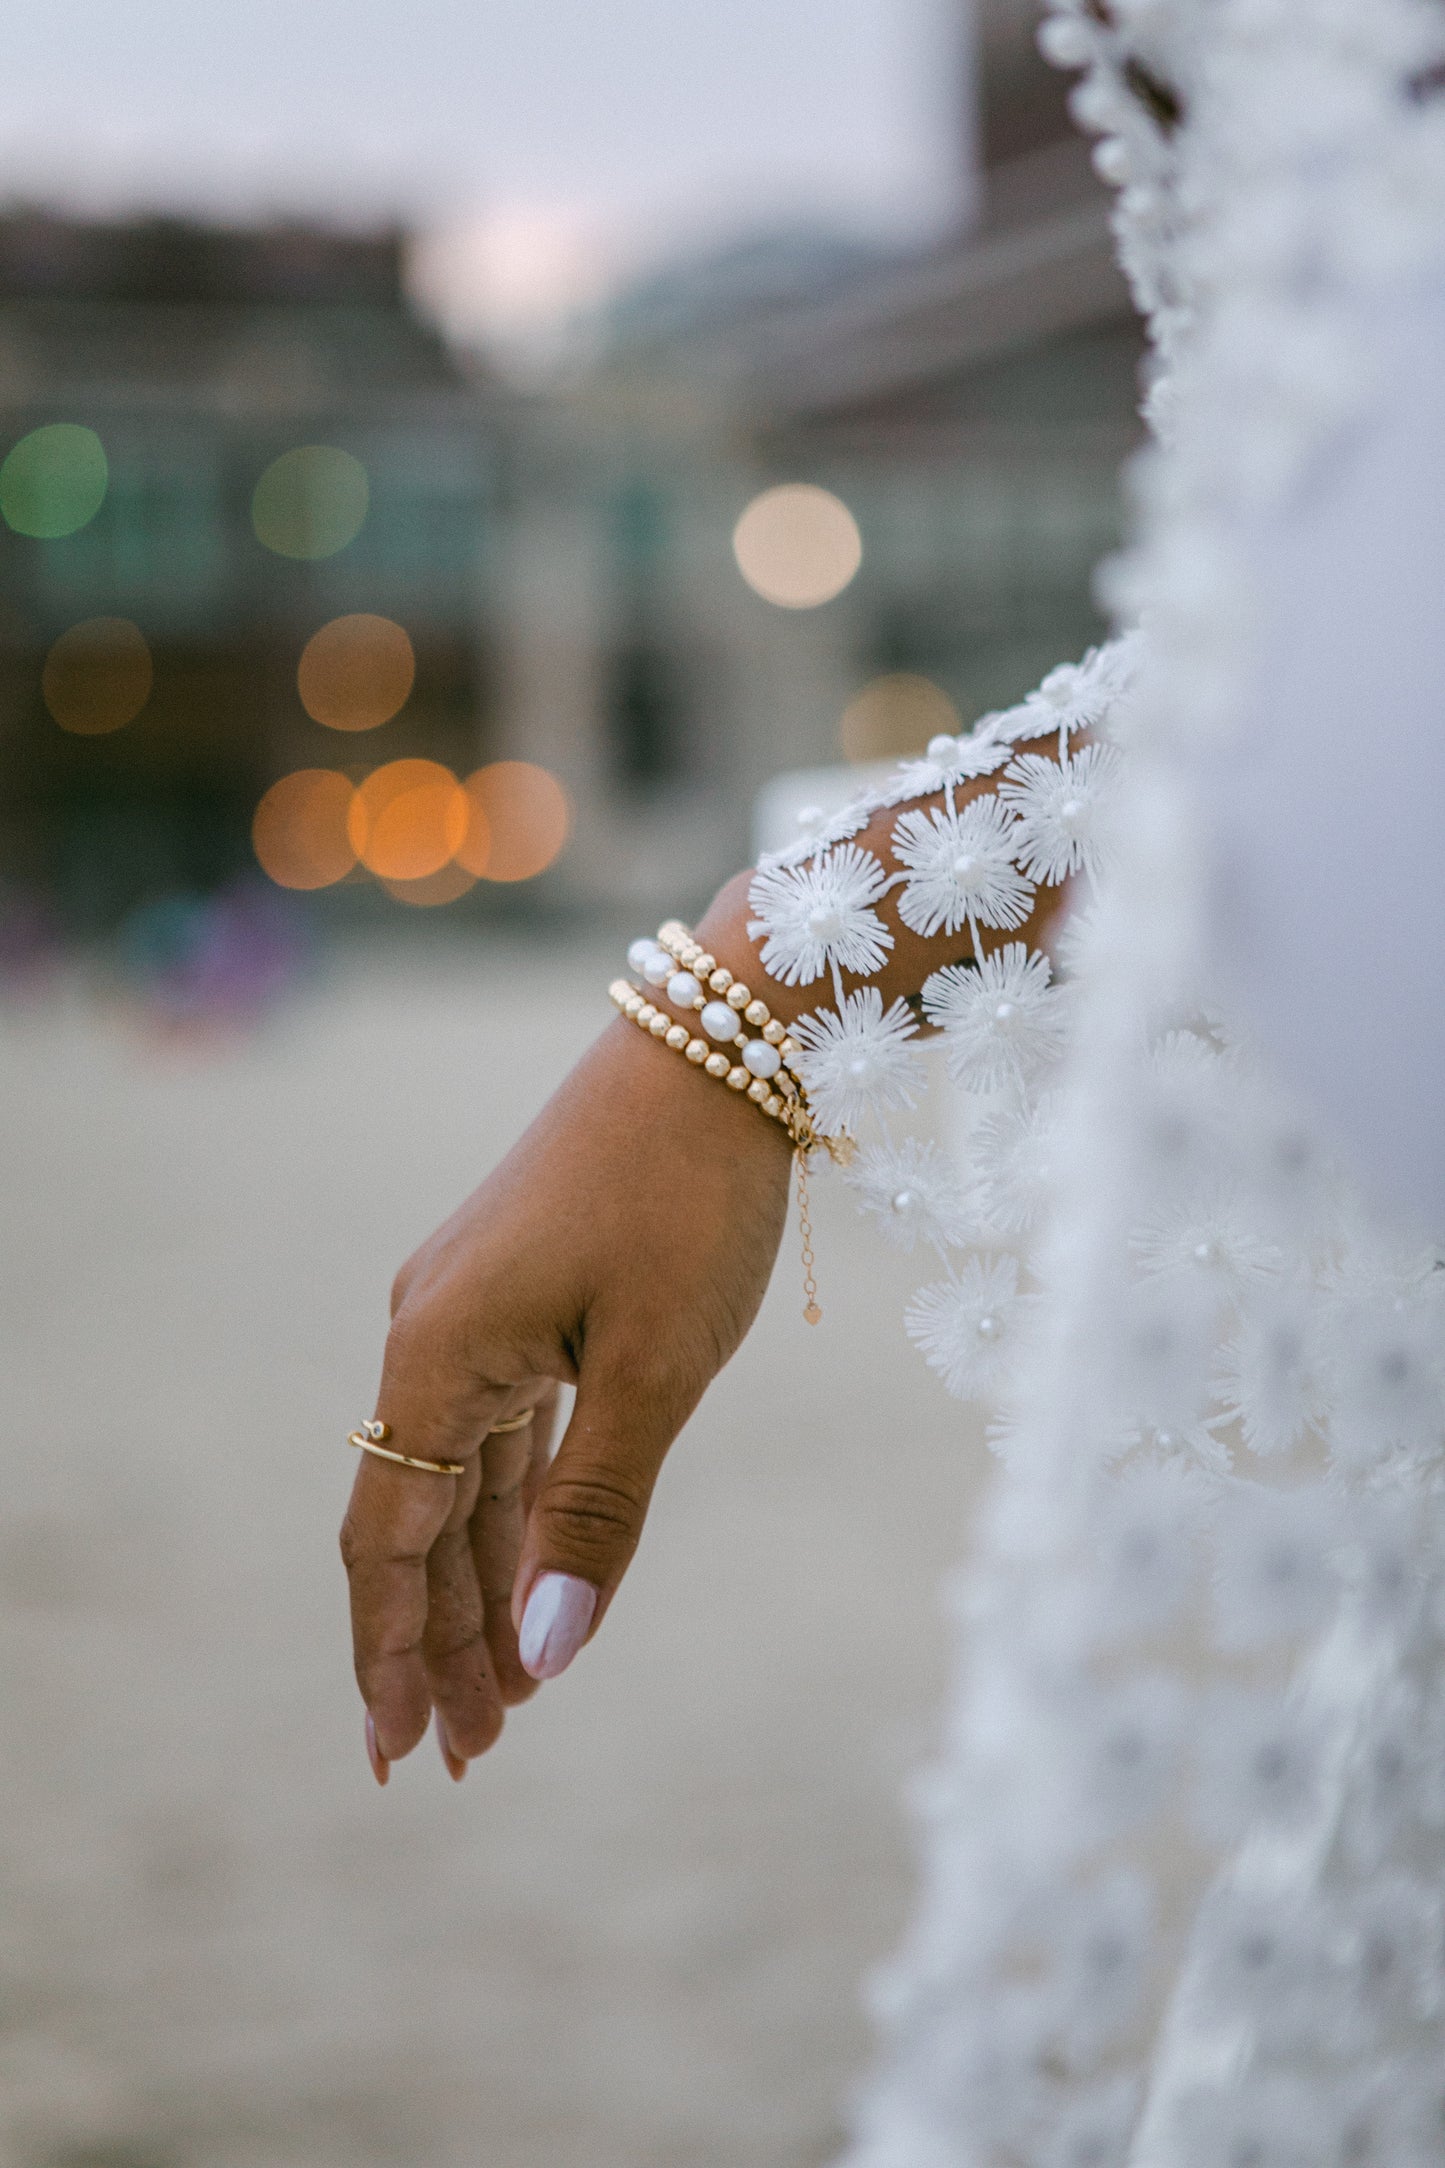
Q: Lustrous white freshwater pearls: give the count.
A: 5